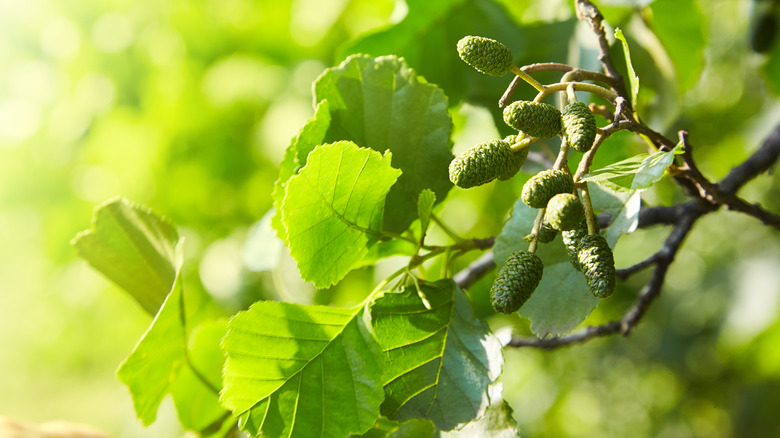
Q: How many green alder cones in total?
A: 11